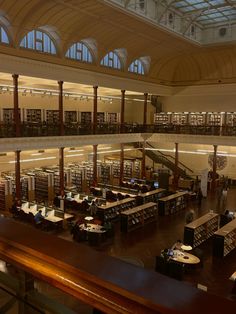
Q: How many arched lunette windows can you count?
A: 5